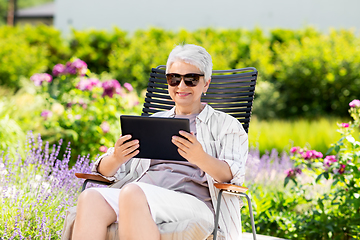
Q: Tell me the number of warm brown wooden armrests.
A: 2